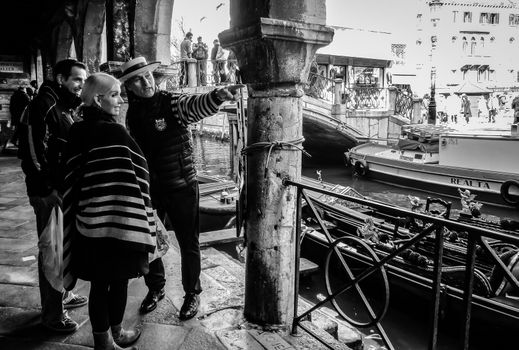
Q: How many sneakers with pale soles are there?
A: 2